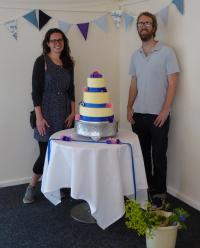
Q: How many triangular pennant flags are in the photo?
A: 10